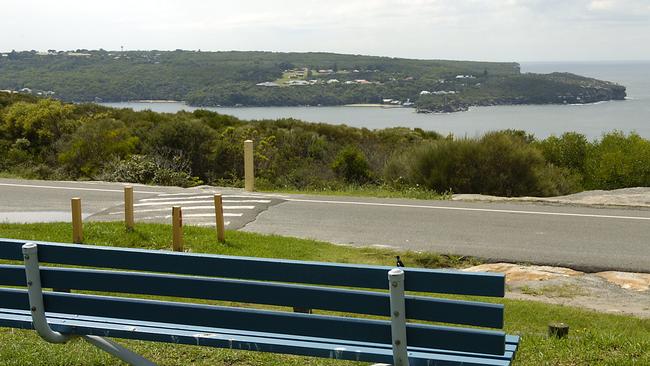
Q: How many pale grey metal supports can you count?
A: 2